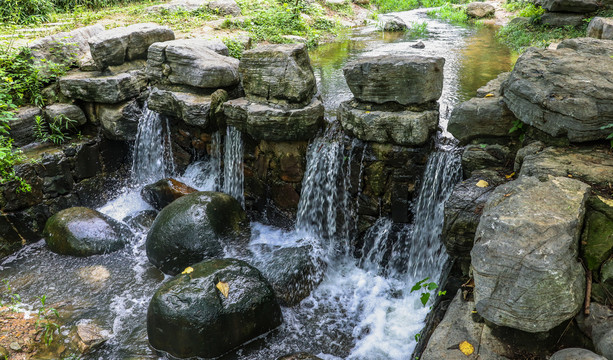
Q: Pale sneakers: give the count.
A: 0